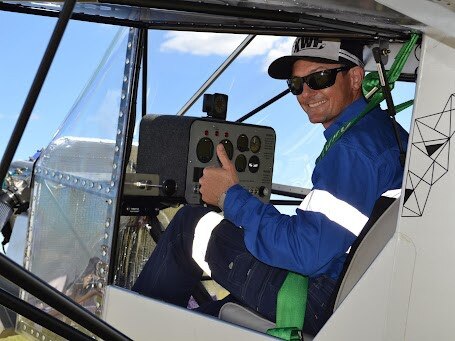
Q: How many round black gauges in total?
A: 6